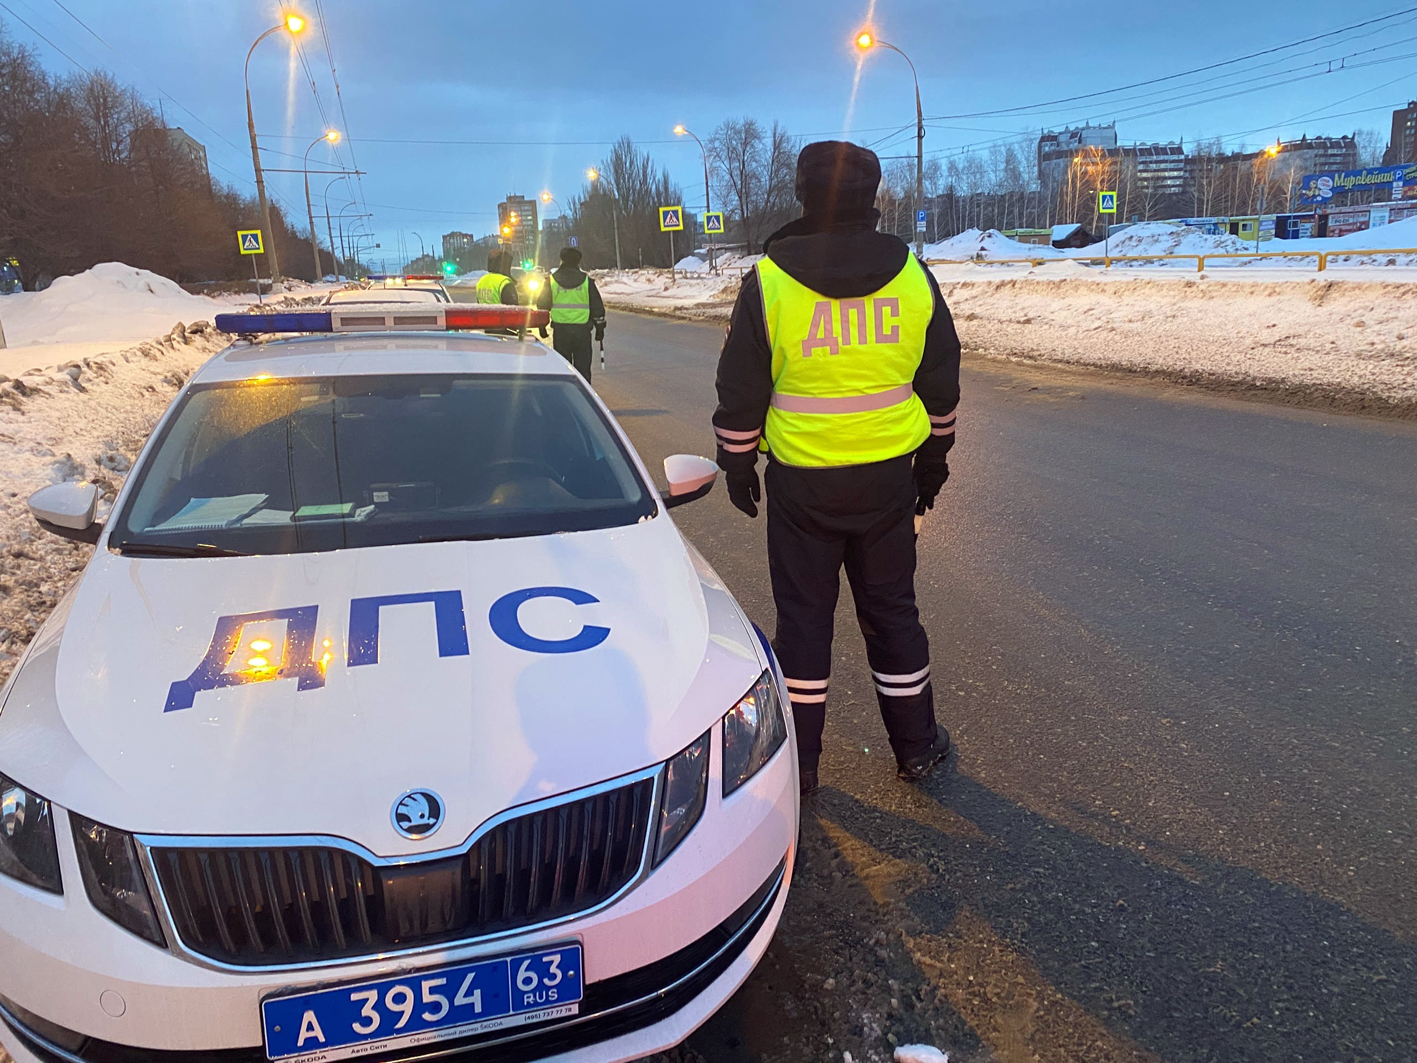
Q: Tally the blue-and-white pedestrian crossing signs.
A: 4